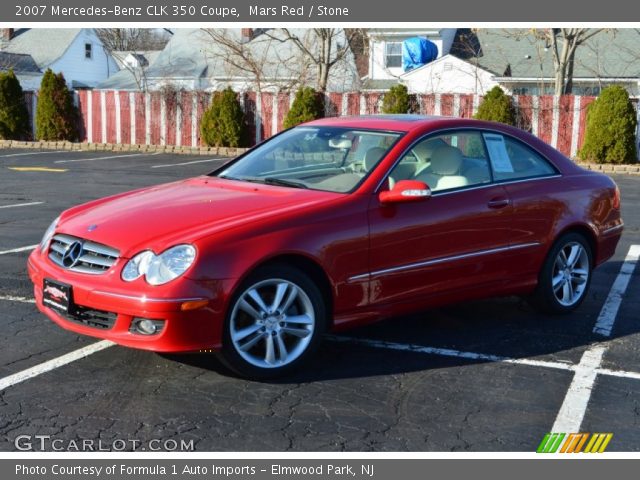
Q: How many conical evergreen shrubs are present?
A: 7